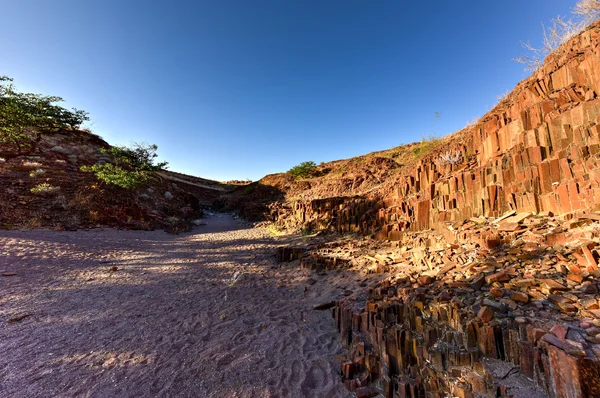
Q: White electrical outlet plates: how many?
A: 0